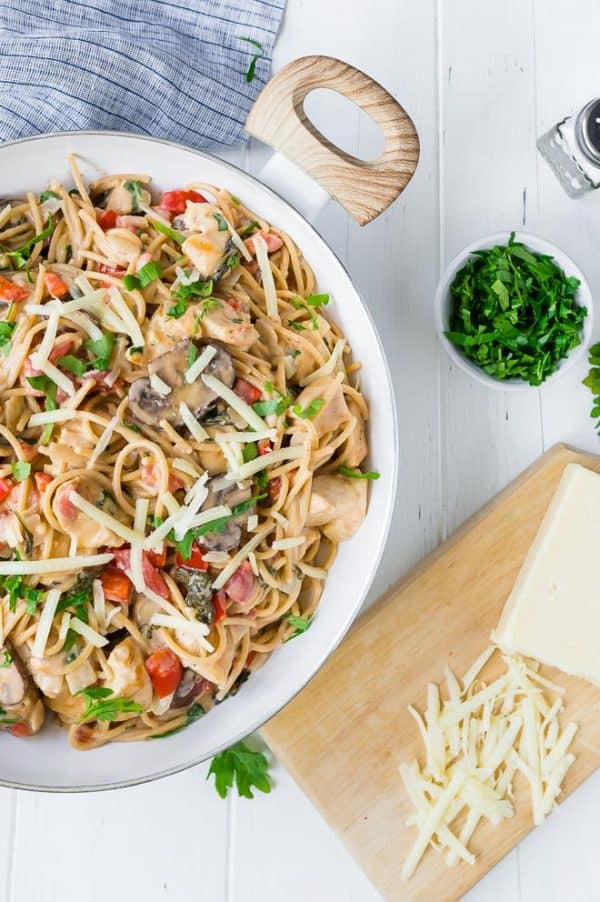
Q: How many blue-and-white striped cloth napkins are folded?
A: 1